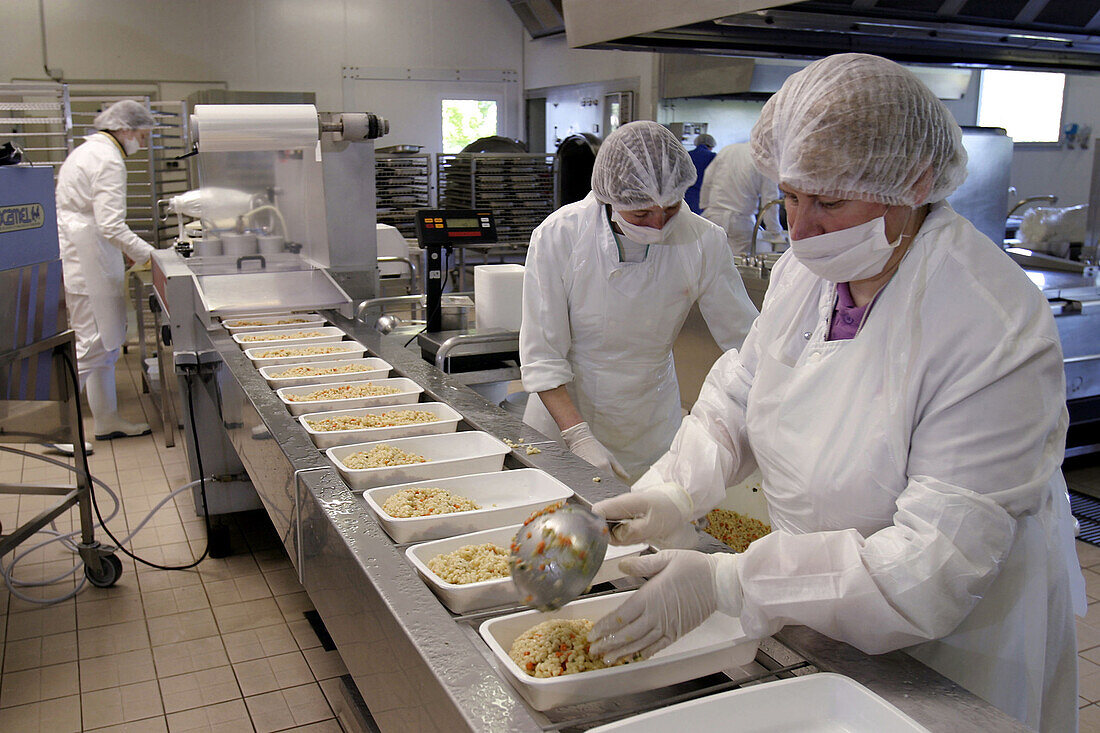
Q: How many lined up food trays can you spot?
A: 11